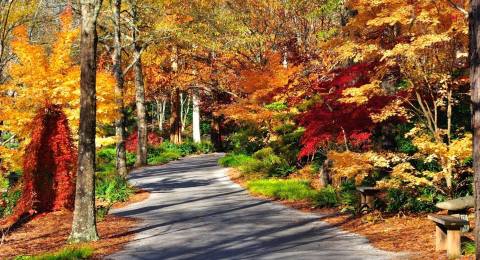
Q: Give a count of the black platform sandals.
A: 0